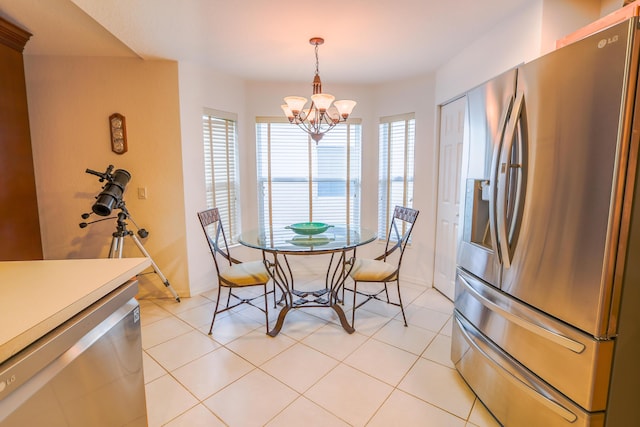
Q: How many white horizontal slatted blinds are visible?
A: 3